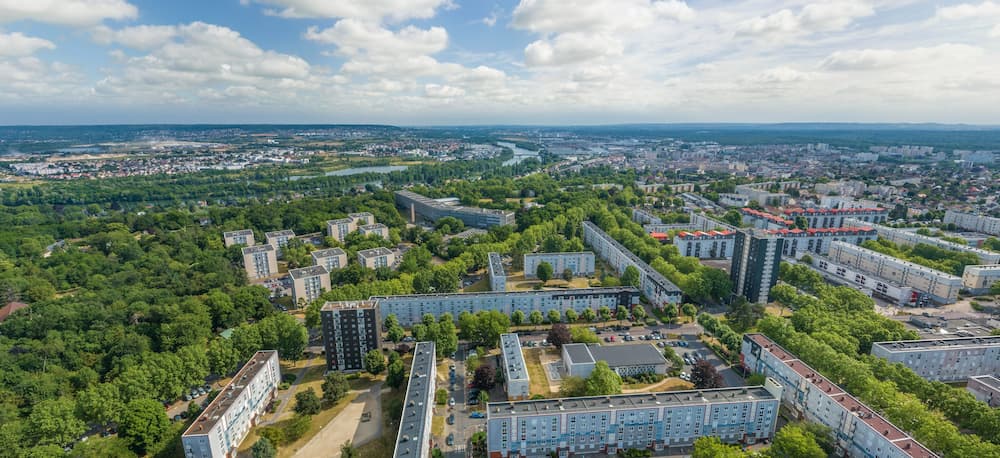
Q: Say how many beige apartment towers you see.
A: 9